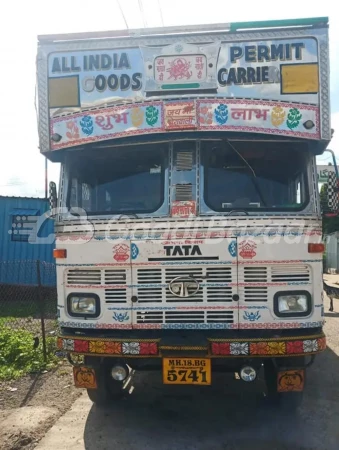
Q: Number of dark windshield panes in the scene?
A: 2